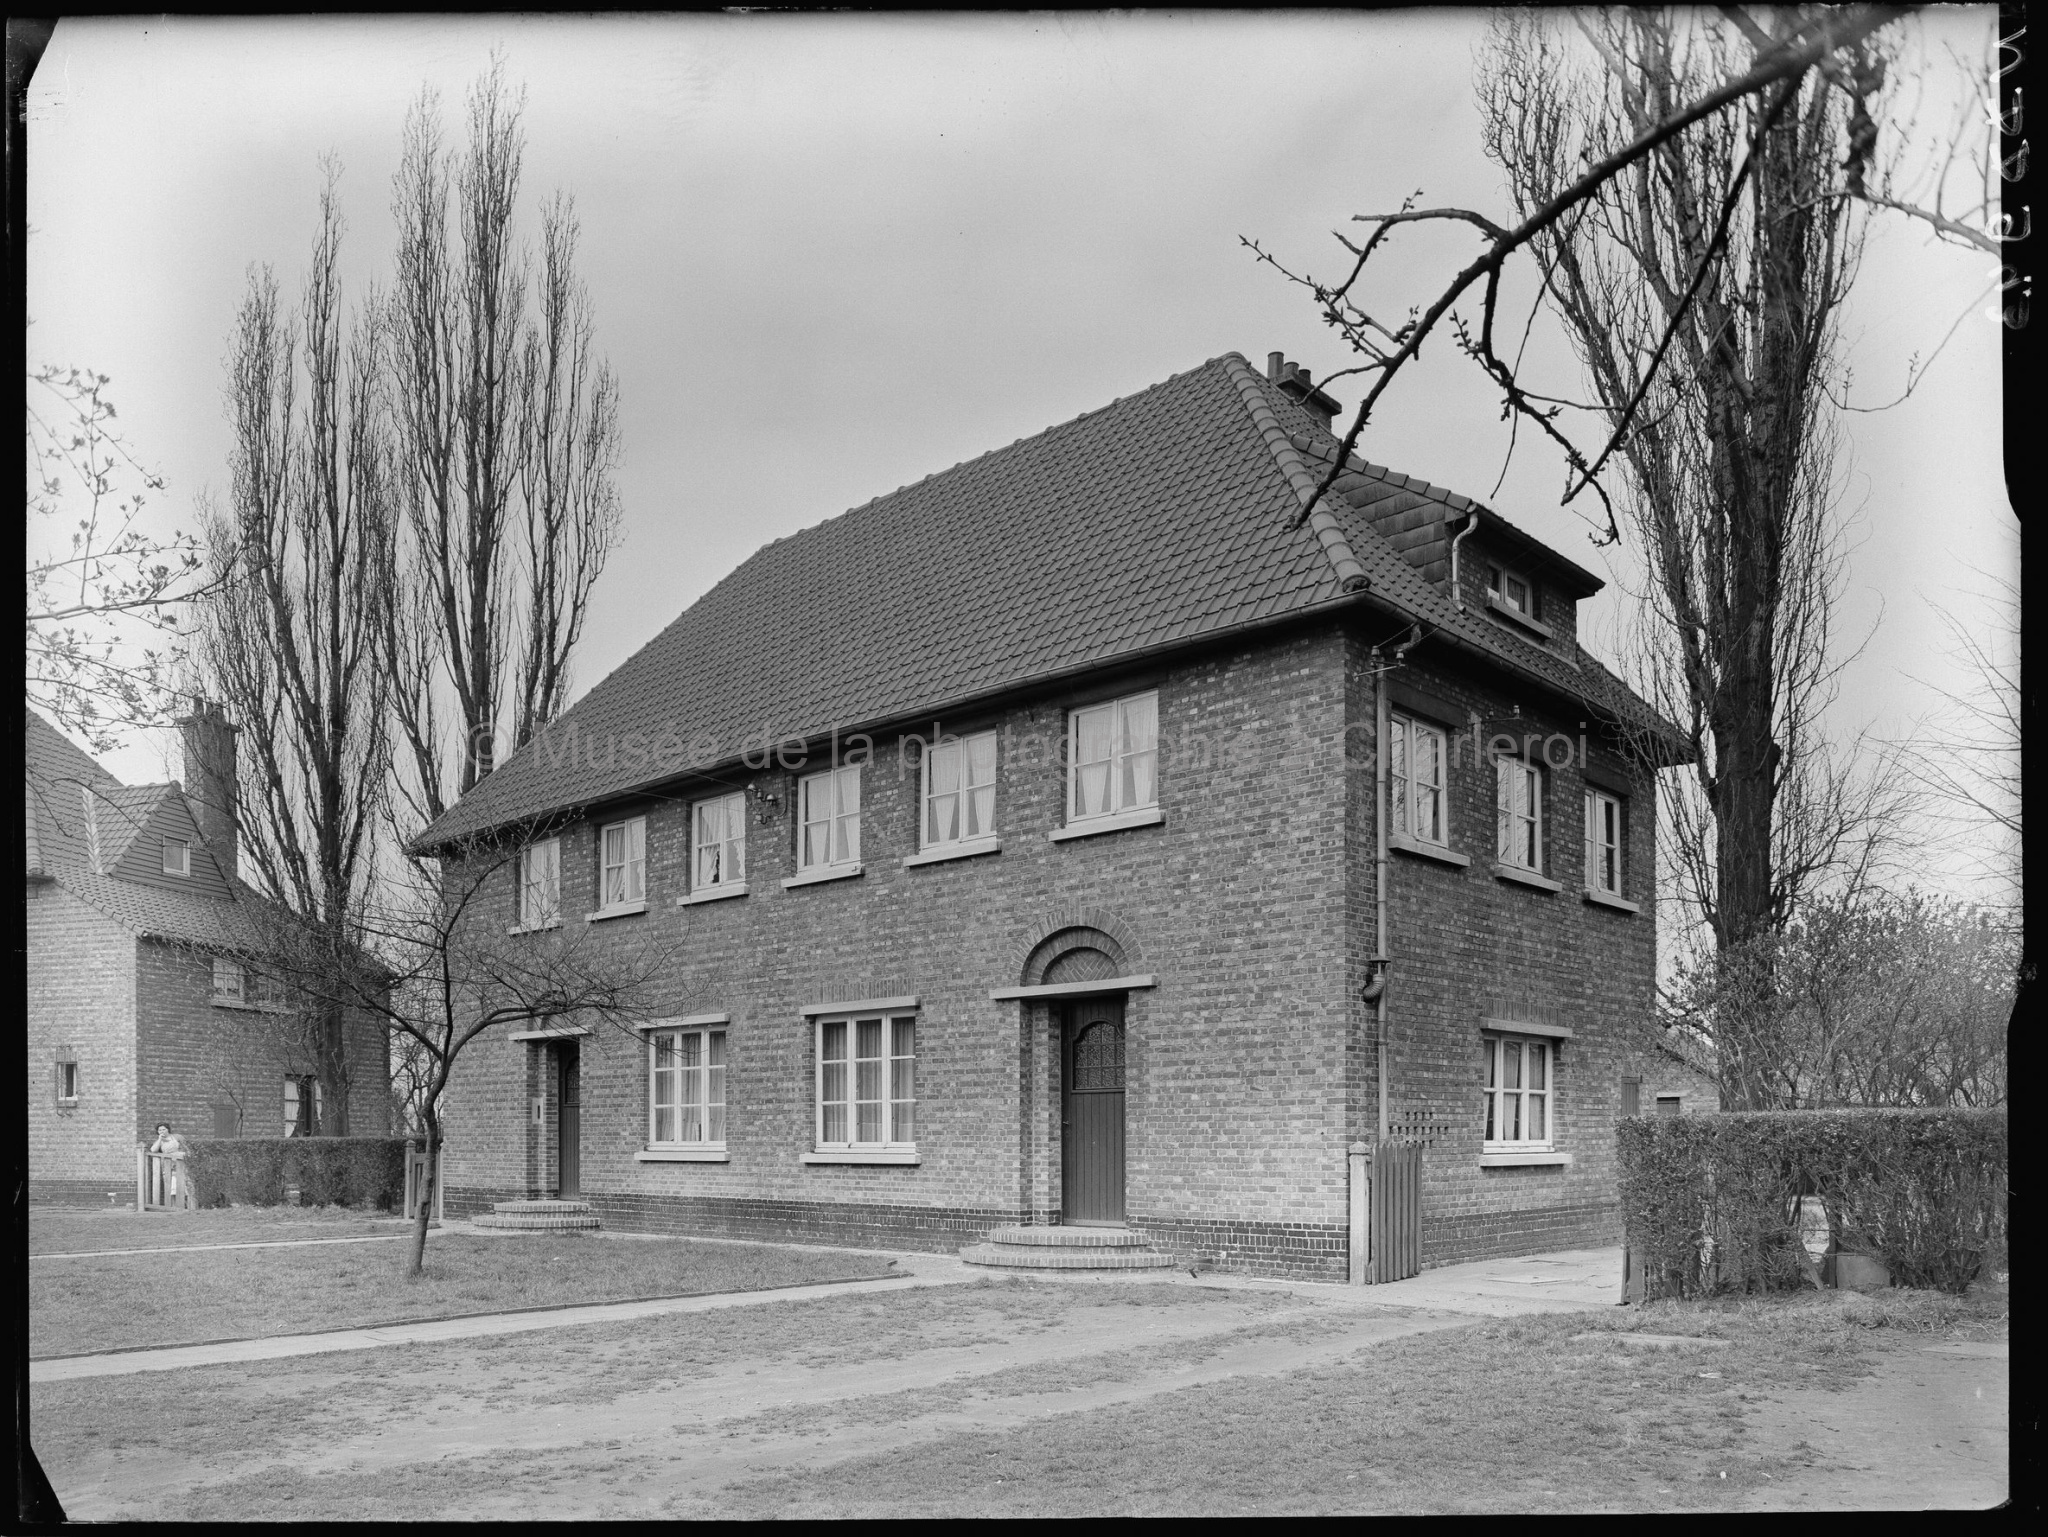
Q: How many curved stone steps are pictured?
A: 4